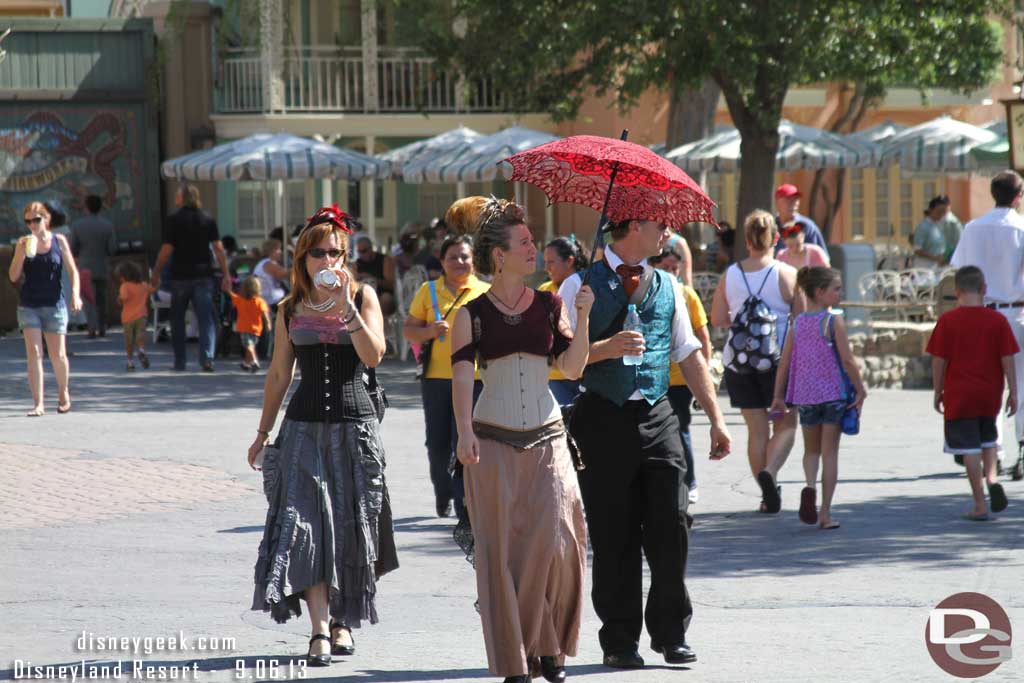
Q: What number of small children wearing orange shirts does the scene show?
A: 2